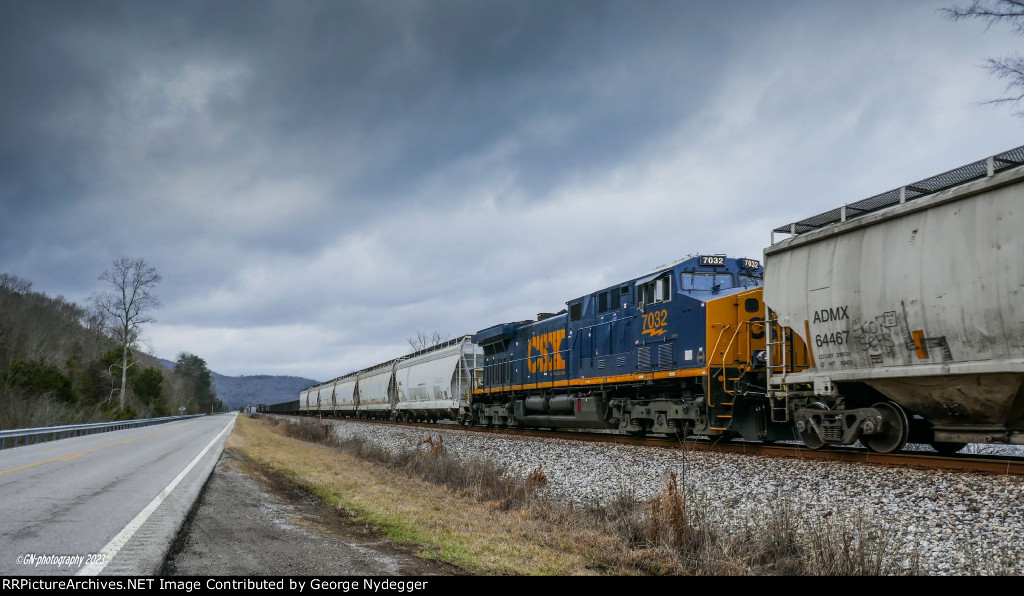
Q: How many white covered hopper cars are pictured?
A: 7